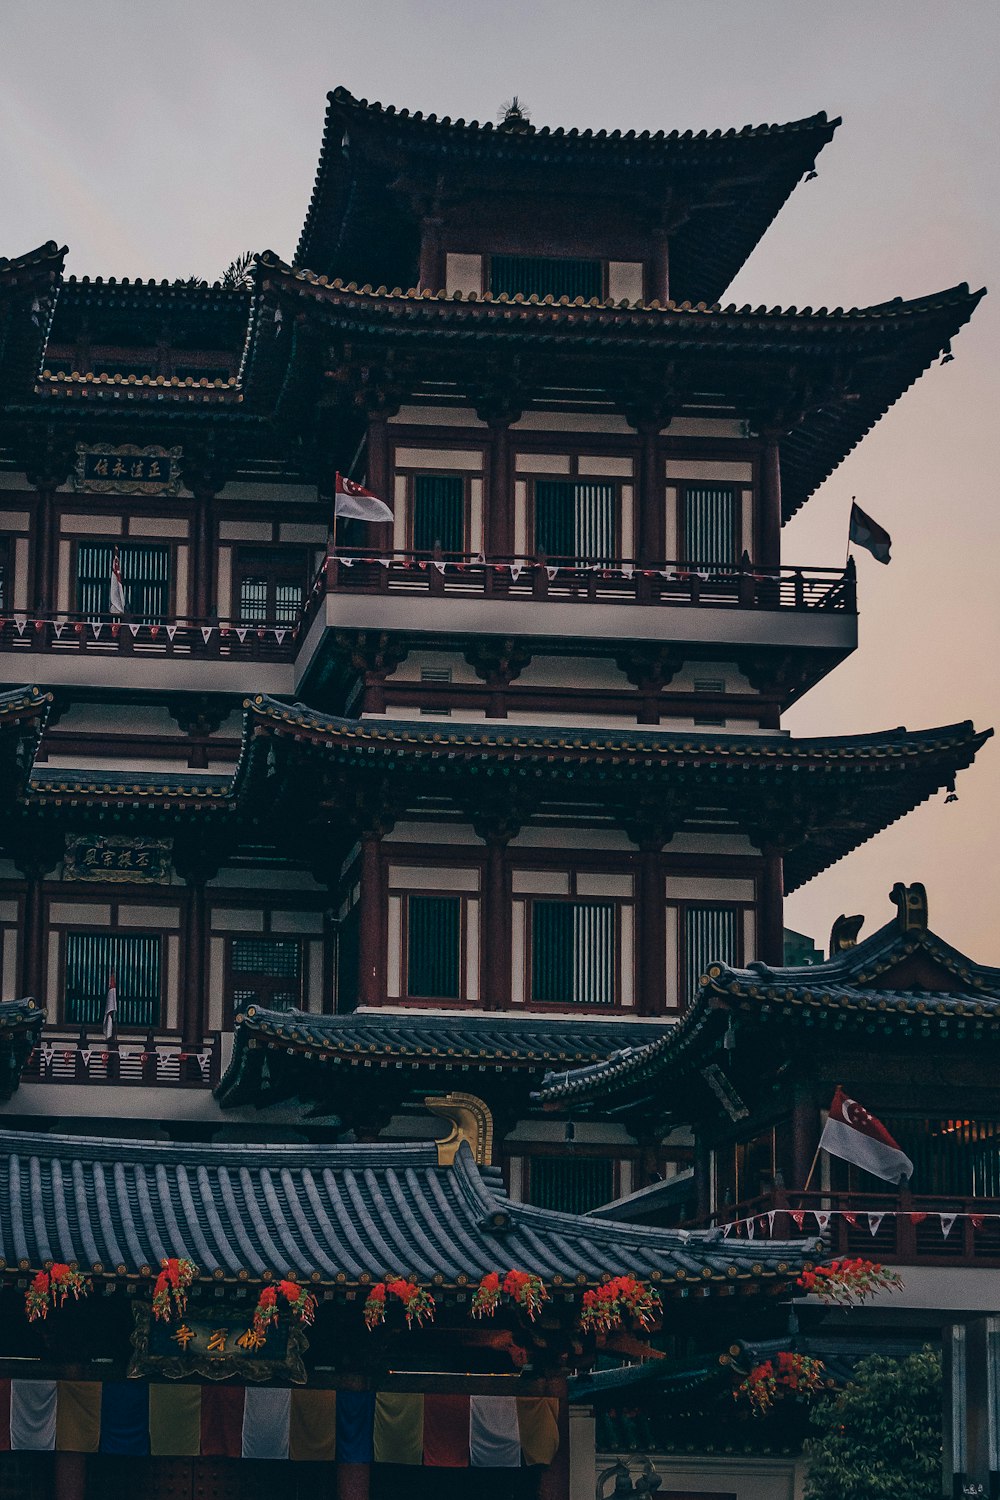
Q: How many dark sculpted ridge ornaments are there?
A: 2